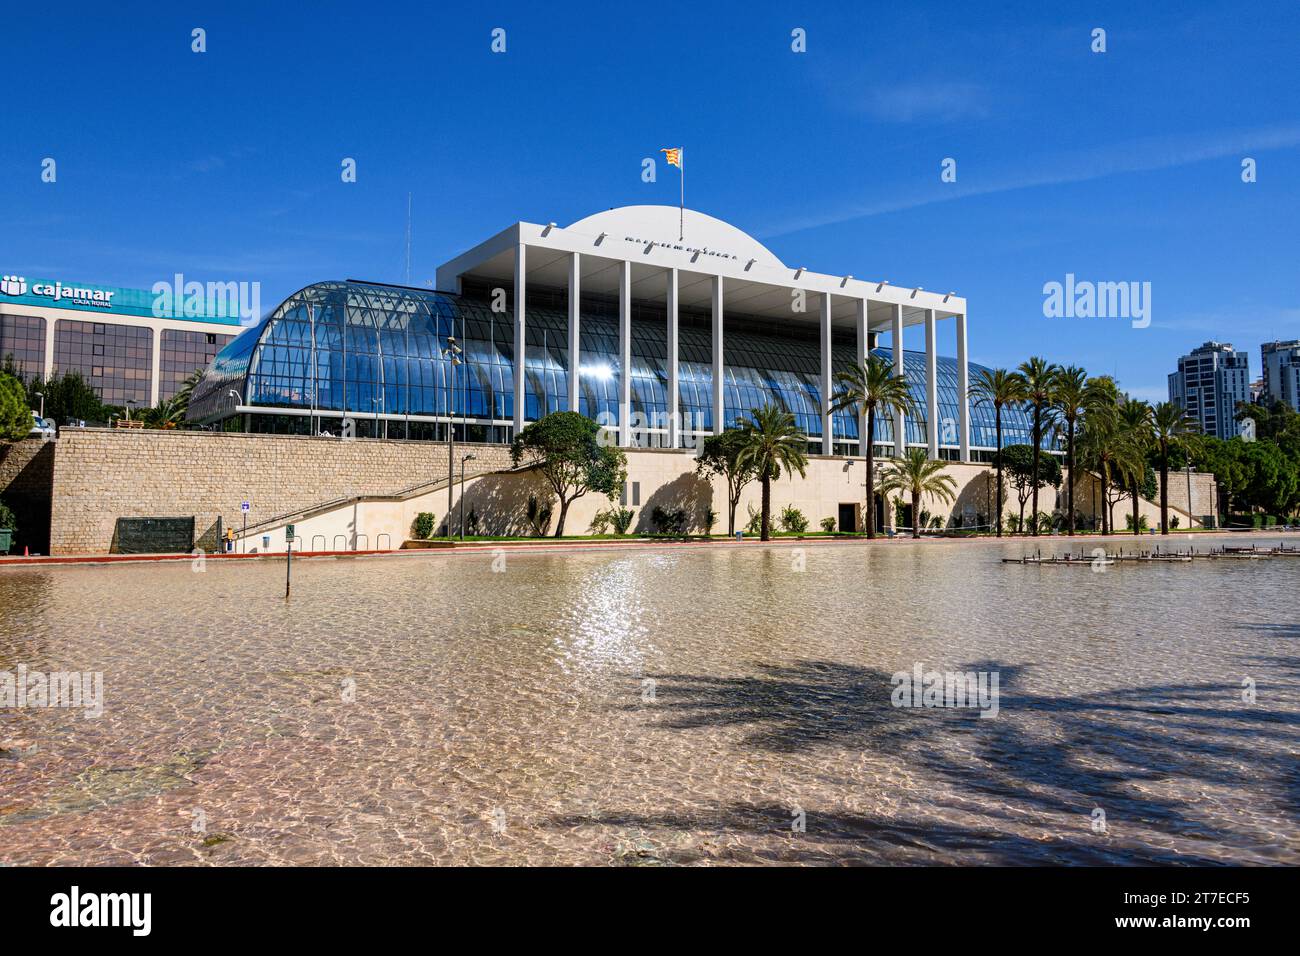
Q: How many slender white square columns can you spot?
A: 10